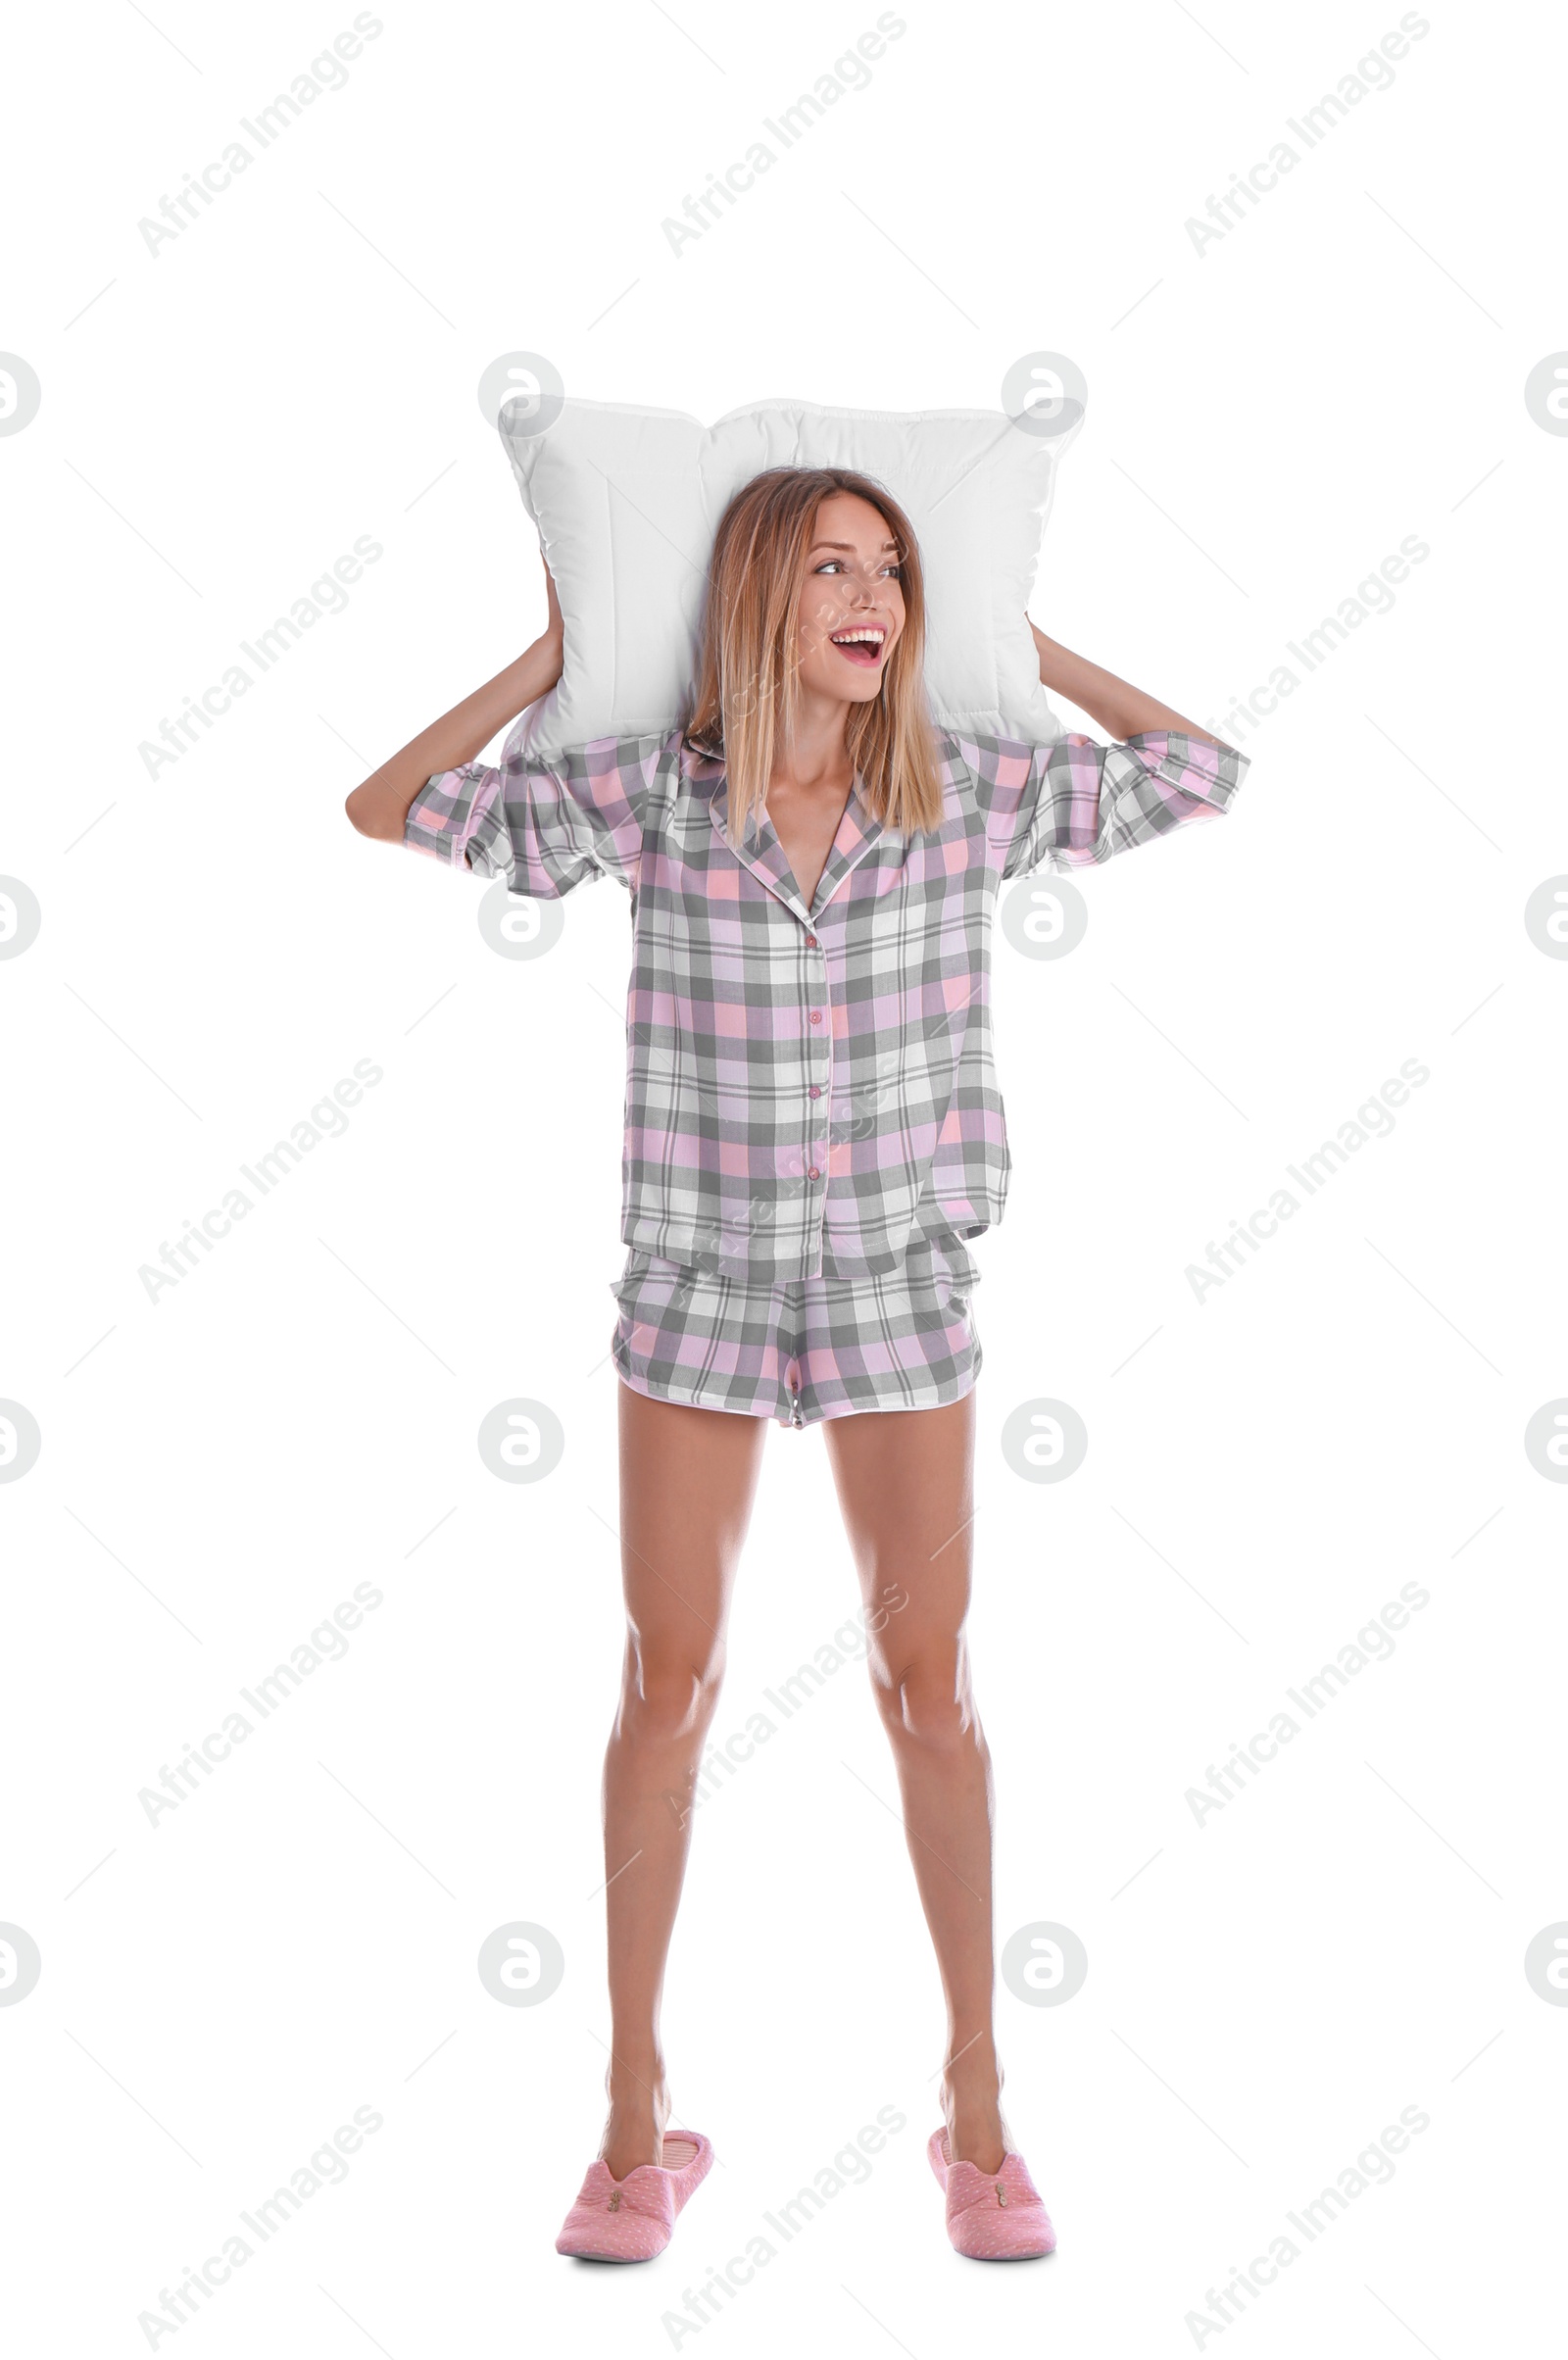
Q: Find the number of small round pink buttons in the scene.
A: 4